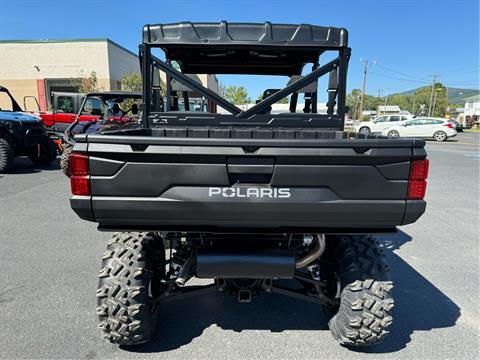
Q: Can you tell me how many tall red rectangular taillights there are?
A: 2